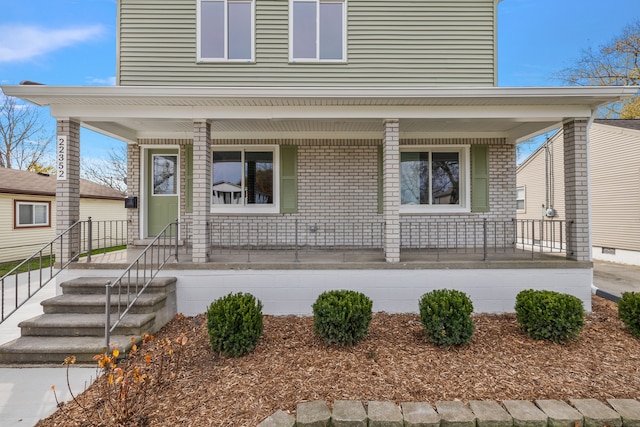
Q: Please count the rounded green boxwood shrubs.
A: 5